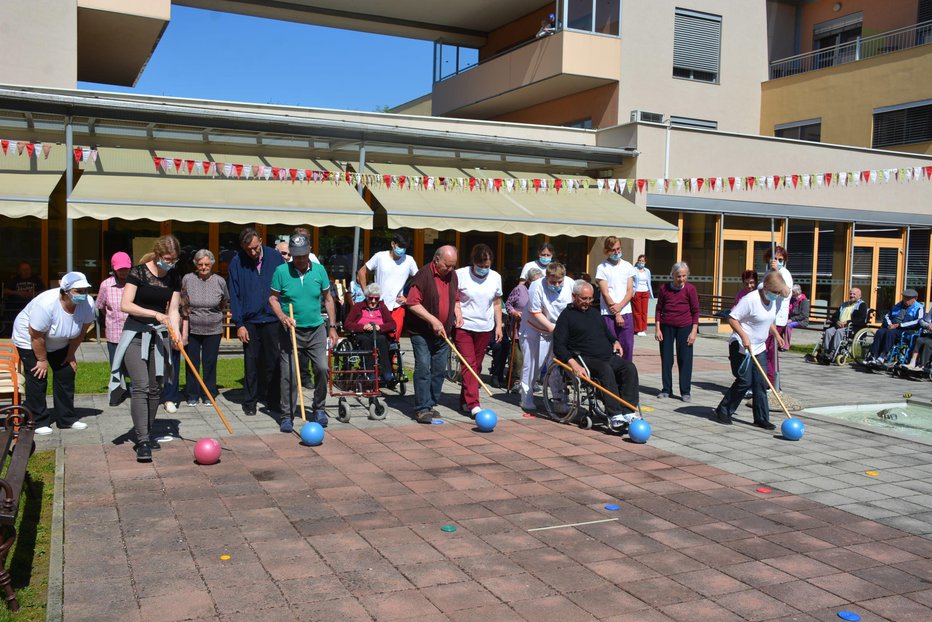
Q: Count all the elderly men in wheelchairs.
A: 3